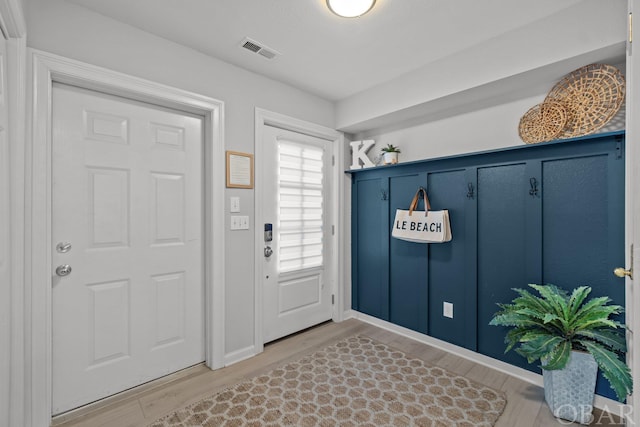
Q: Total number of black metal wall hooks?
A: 4